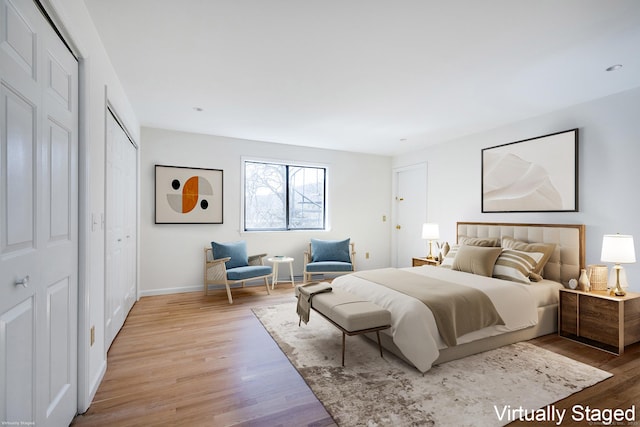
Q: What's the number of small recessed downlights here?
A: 3